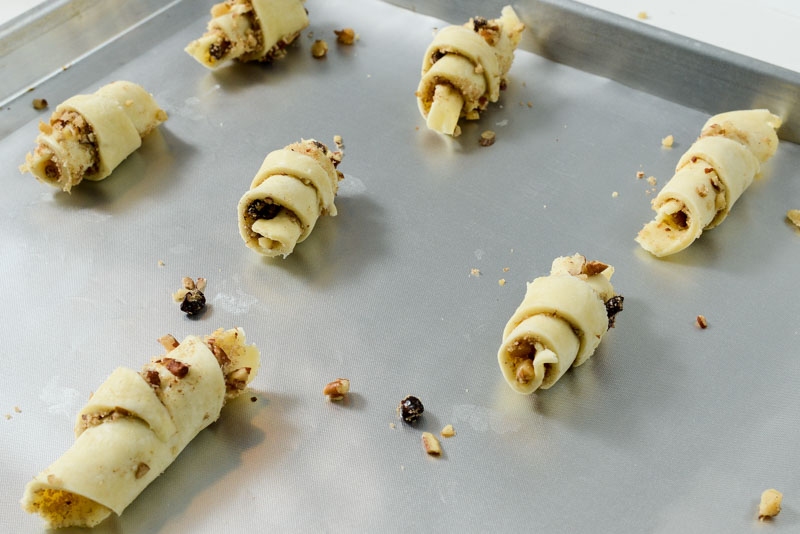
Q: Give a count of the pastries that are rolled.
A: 7